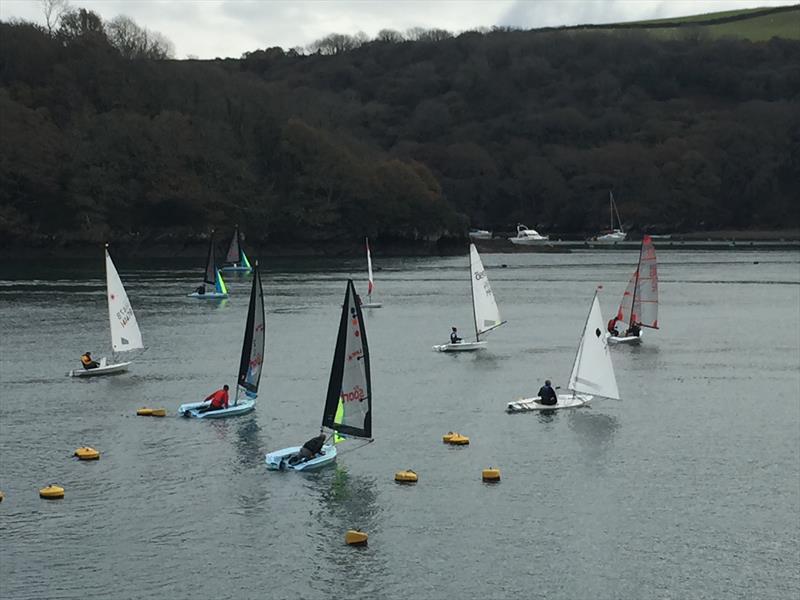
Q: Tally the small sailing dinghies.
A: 9